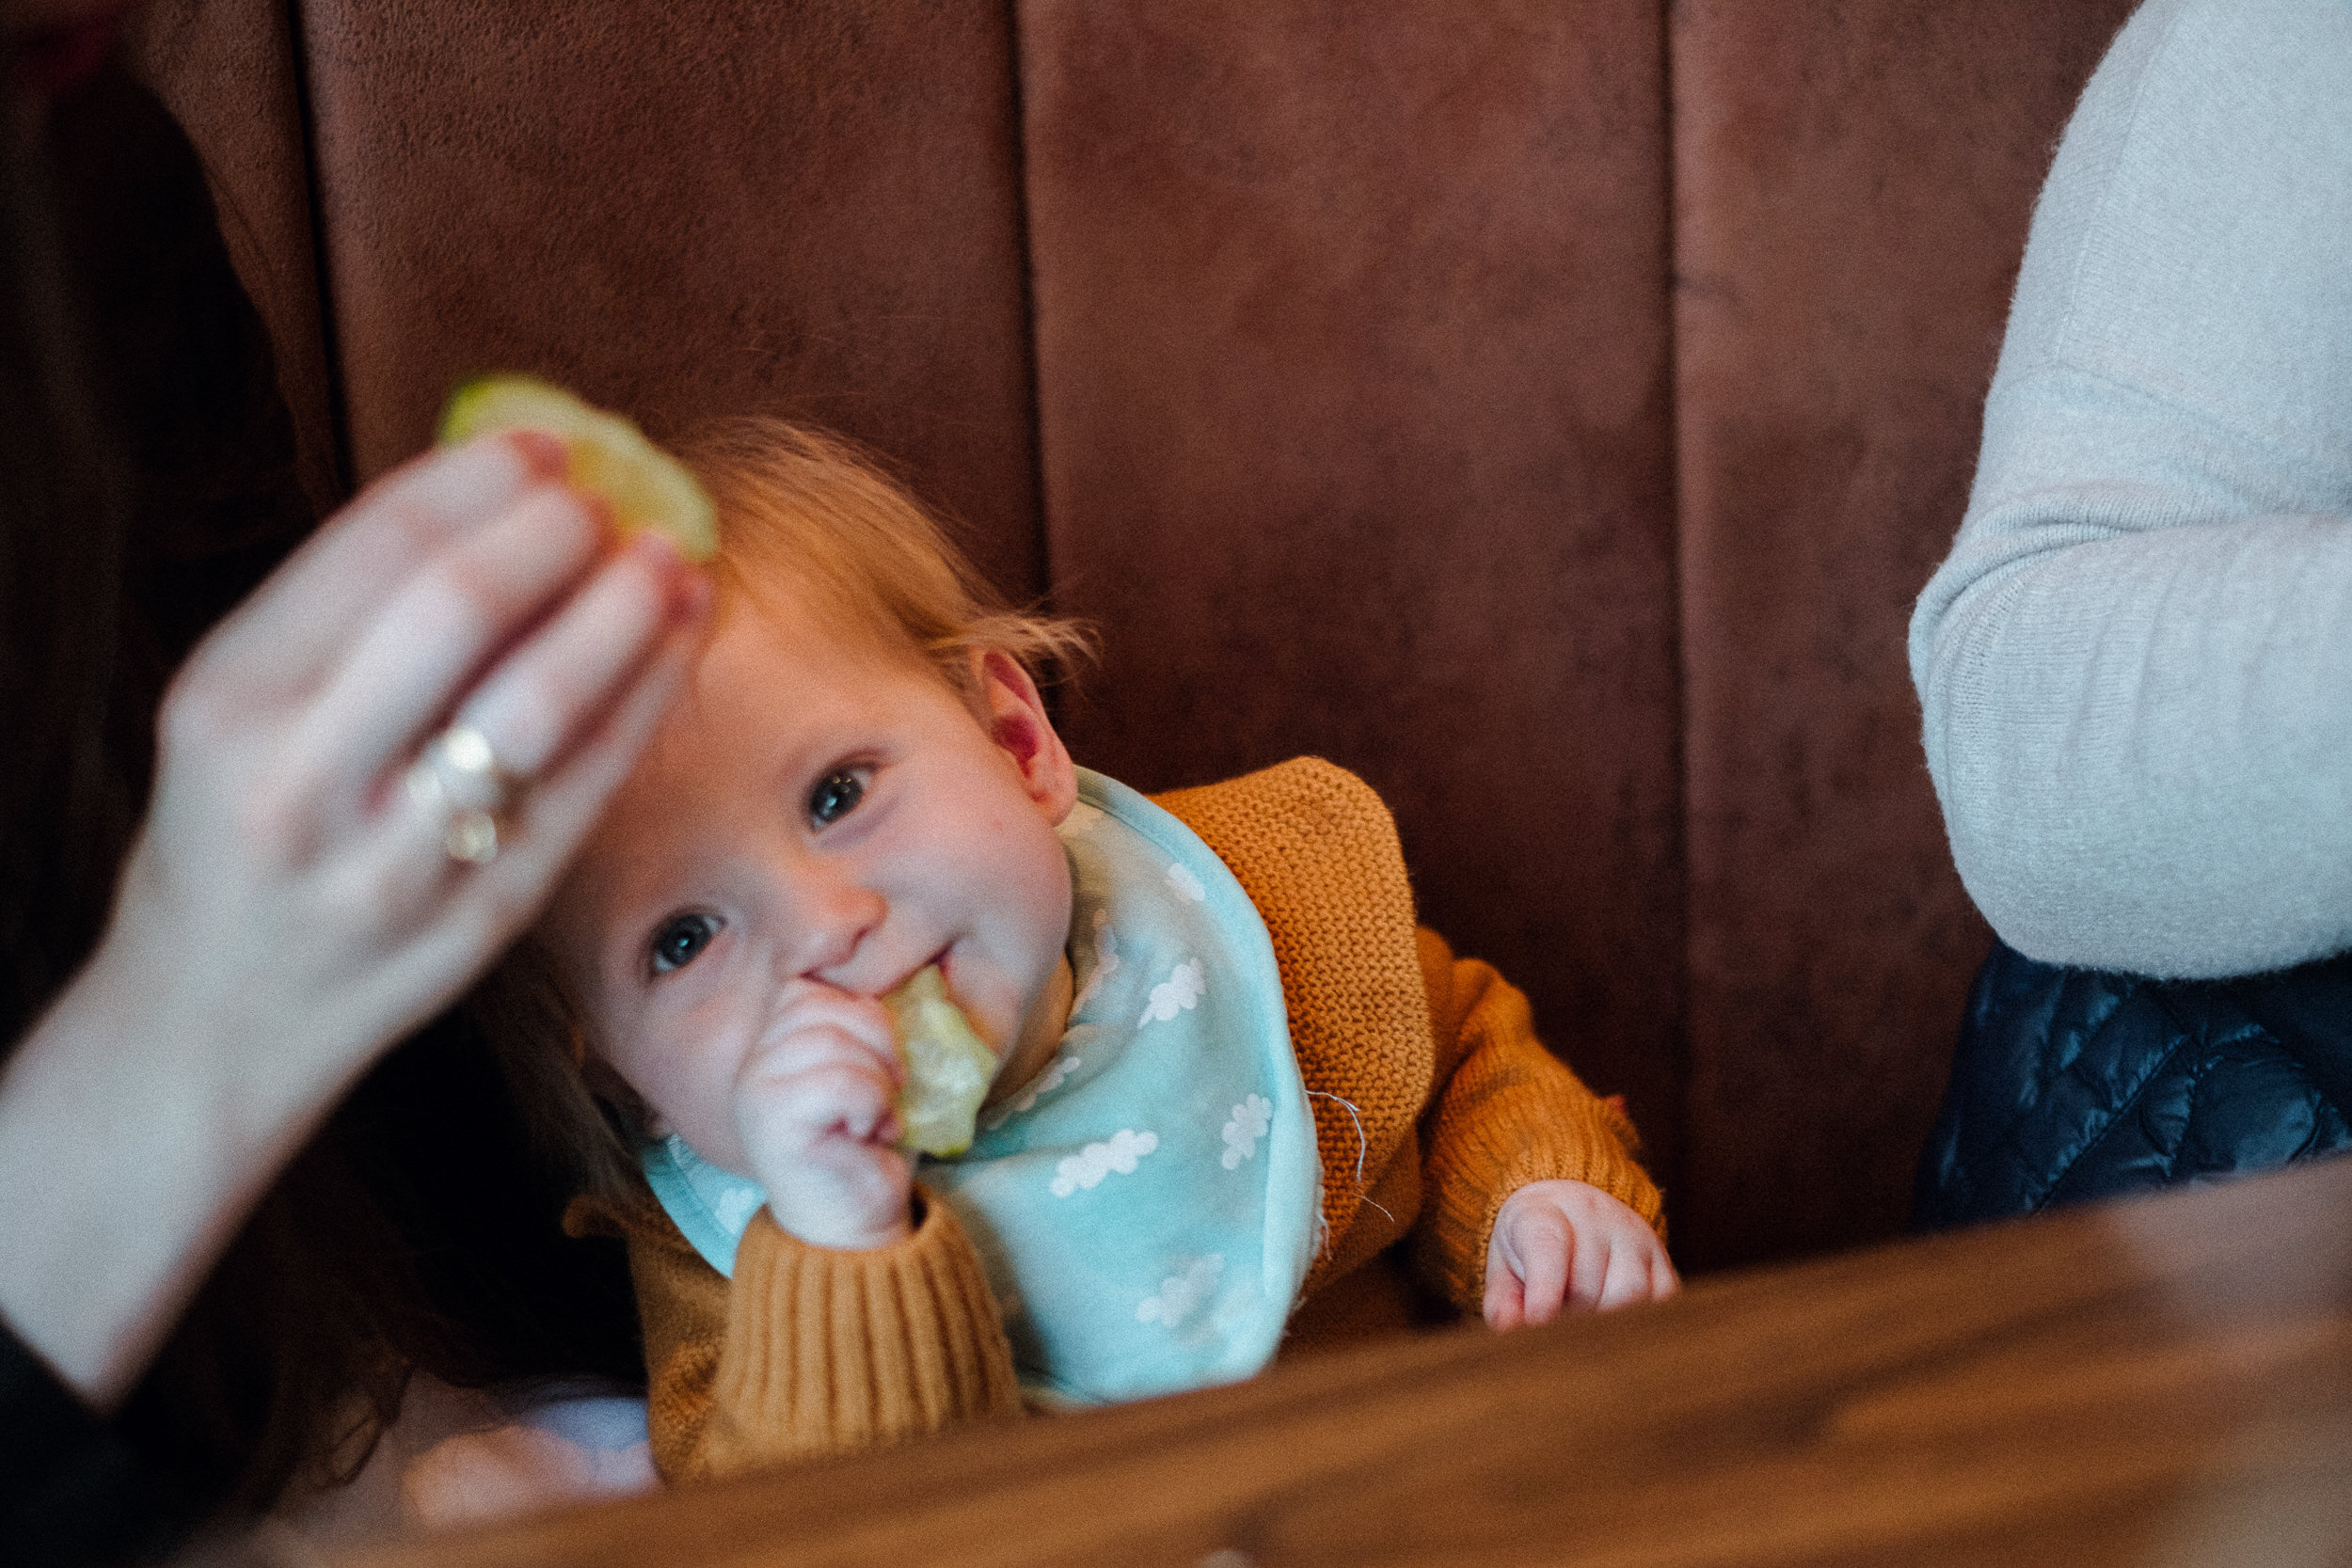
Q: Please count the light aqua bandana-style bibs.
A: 1